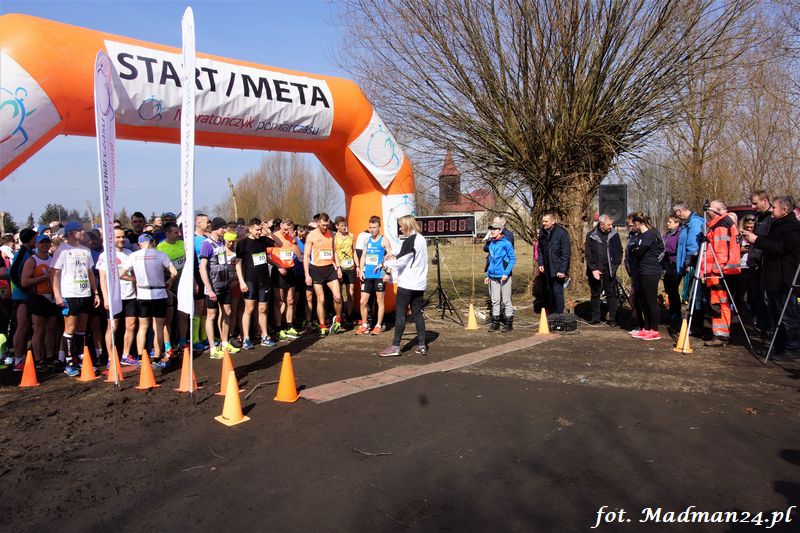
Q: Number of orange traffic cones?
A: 11